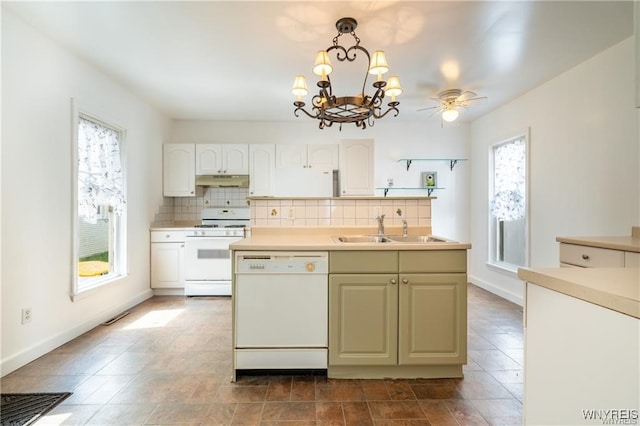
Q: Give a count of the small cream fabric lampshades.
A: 4